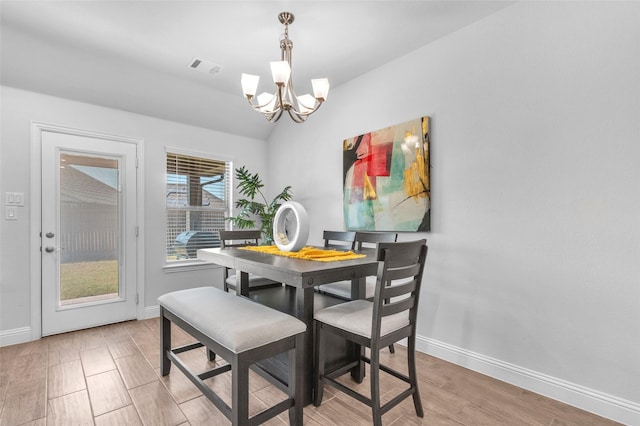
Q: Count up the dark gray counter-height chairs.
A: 4